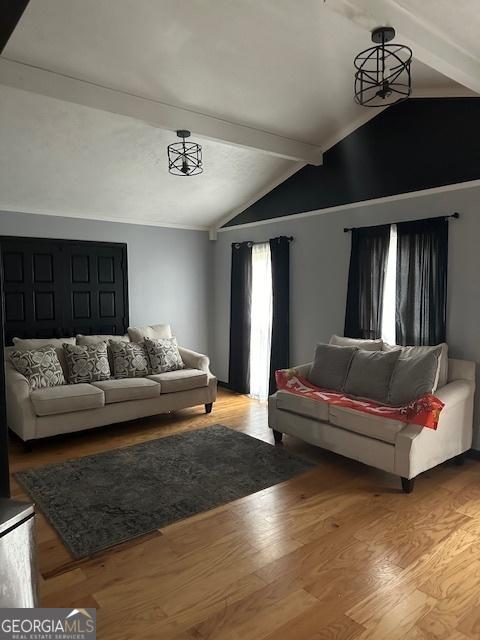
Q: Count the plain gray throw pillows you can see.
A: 3